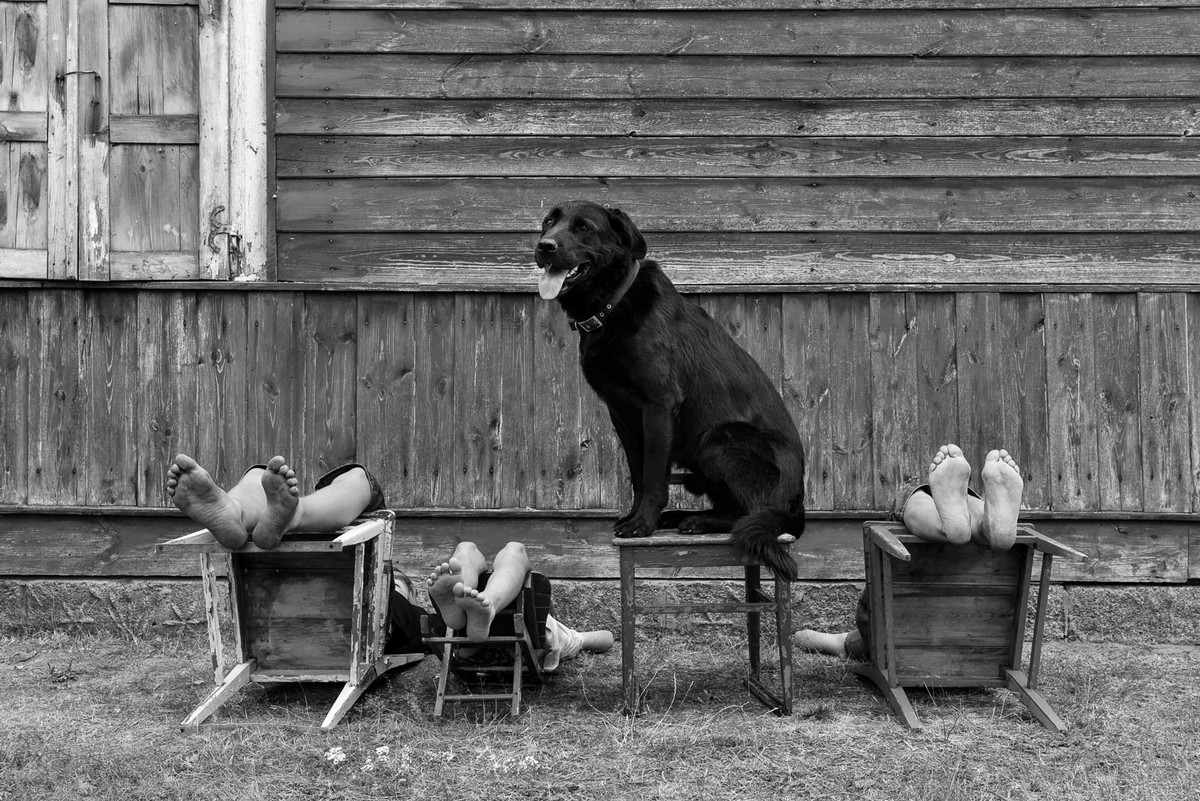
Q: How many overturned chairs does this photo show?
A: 3